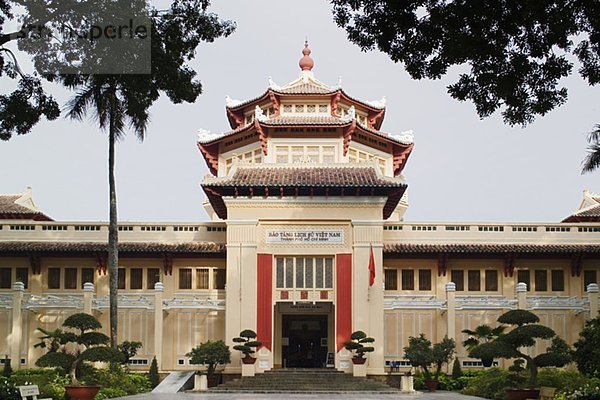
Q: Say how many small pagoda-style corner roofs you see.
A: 2